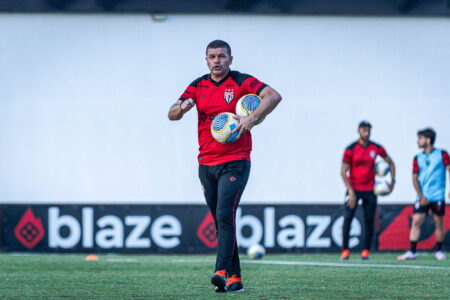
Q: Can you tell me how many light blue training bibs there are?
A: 1